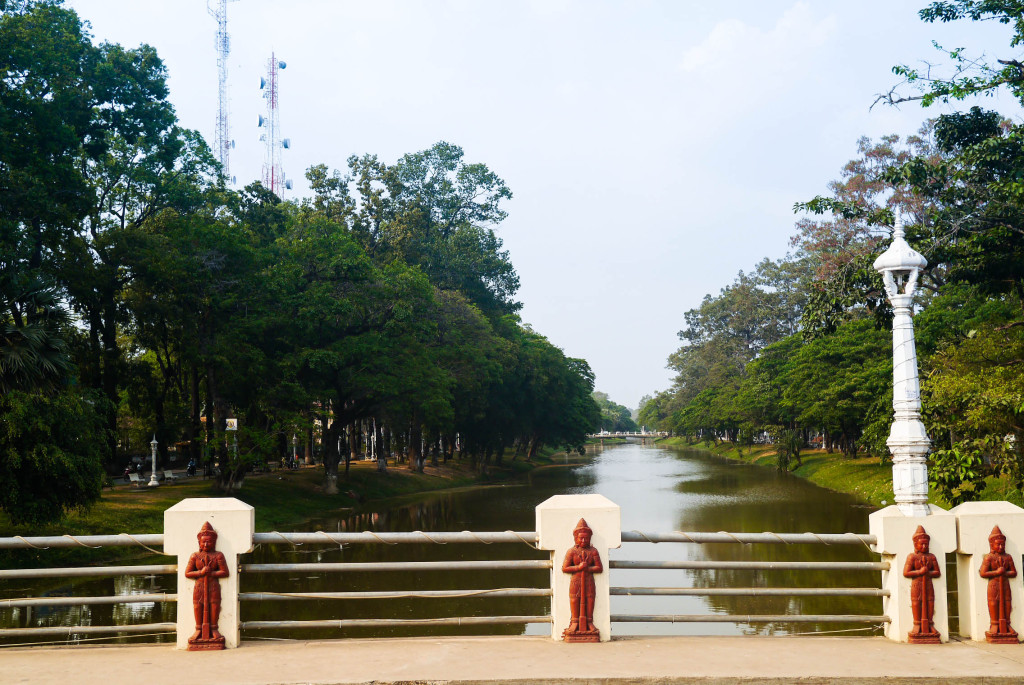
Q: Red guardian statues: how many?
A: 4